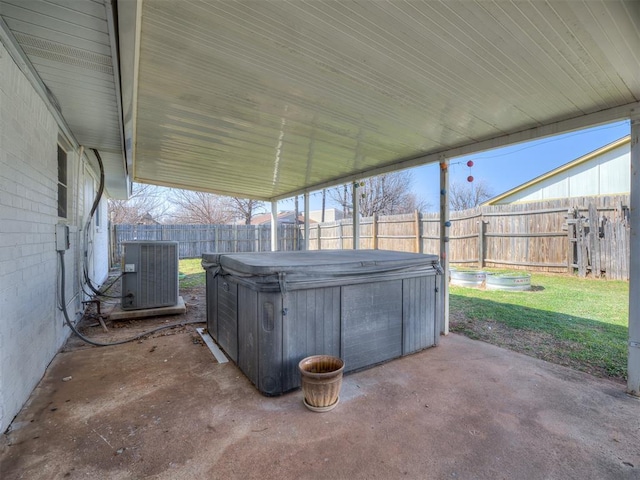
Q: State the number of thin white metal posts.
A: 5